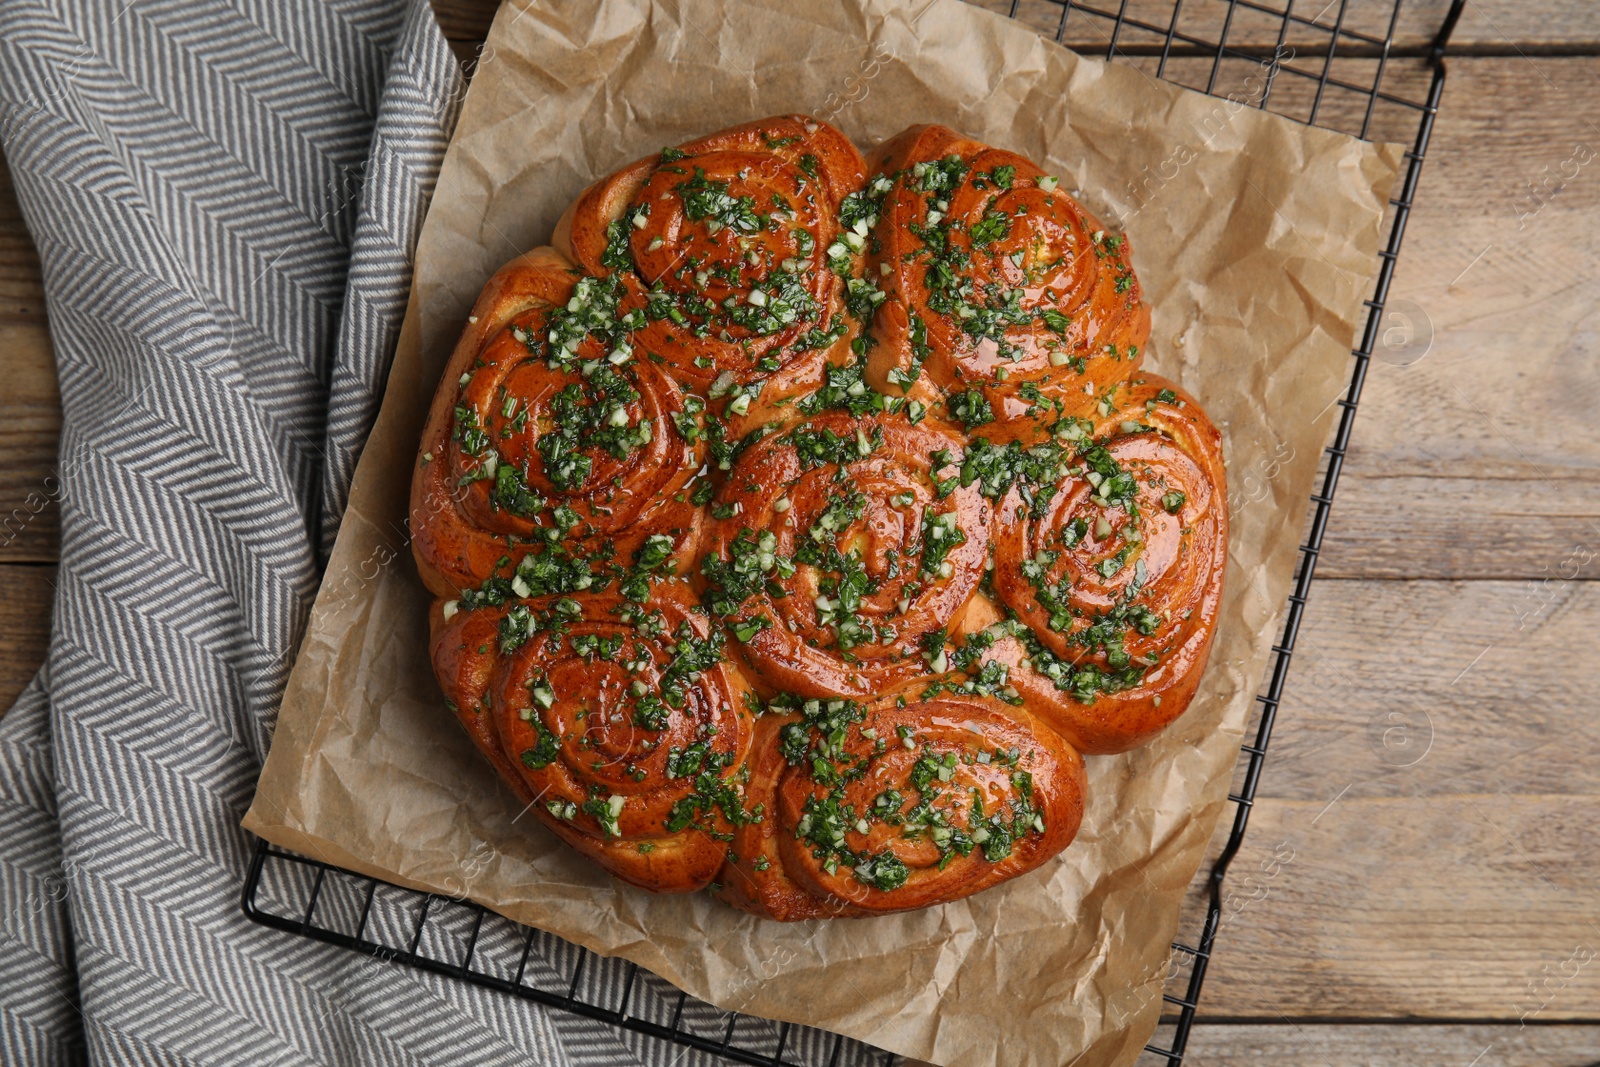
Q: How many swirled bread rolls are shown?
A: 7